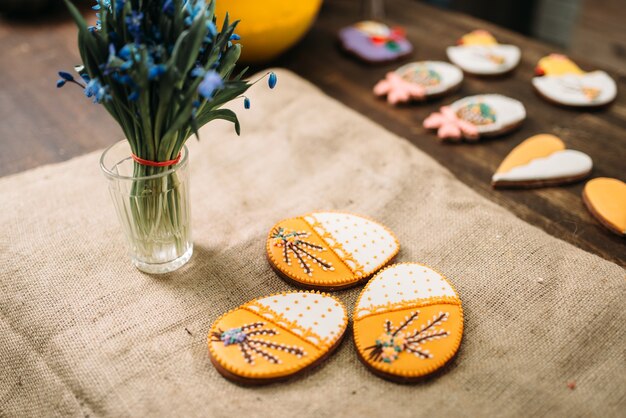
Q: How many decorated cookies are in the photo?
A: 10